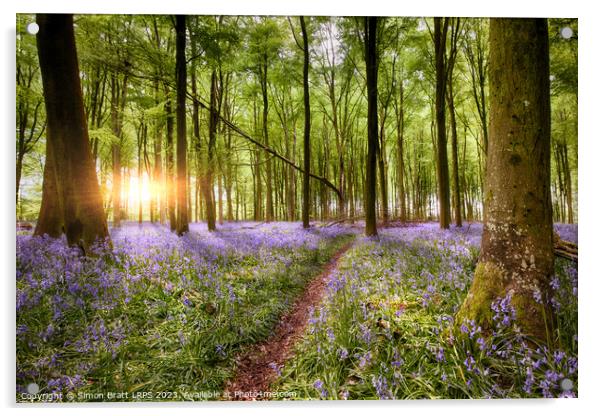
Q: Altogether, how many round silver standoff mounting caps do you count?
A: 4